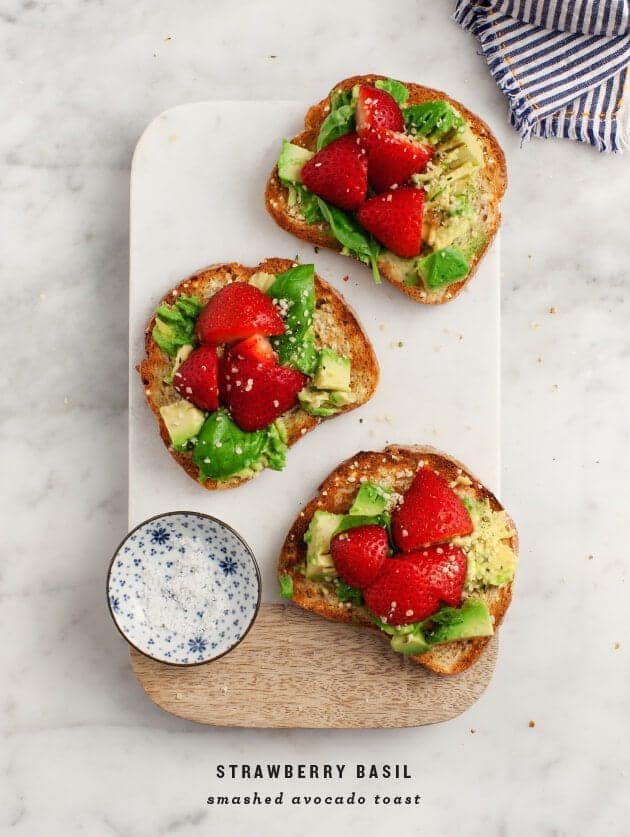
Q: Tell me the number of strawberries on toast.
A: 12